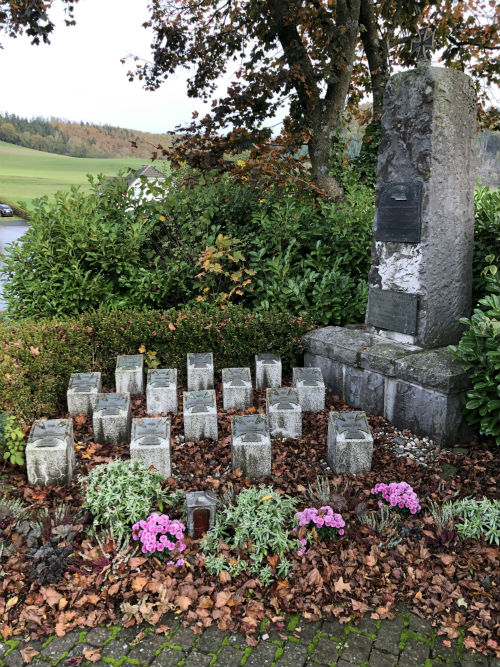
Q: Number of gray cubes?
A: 14